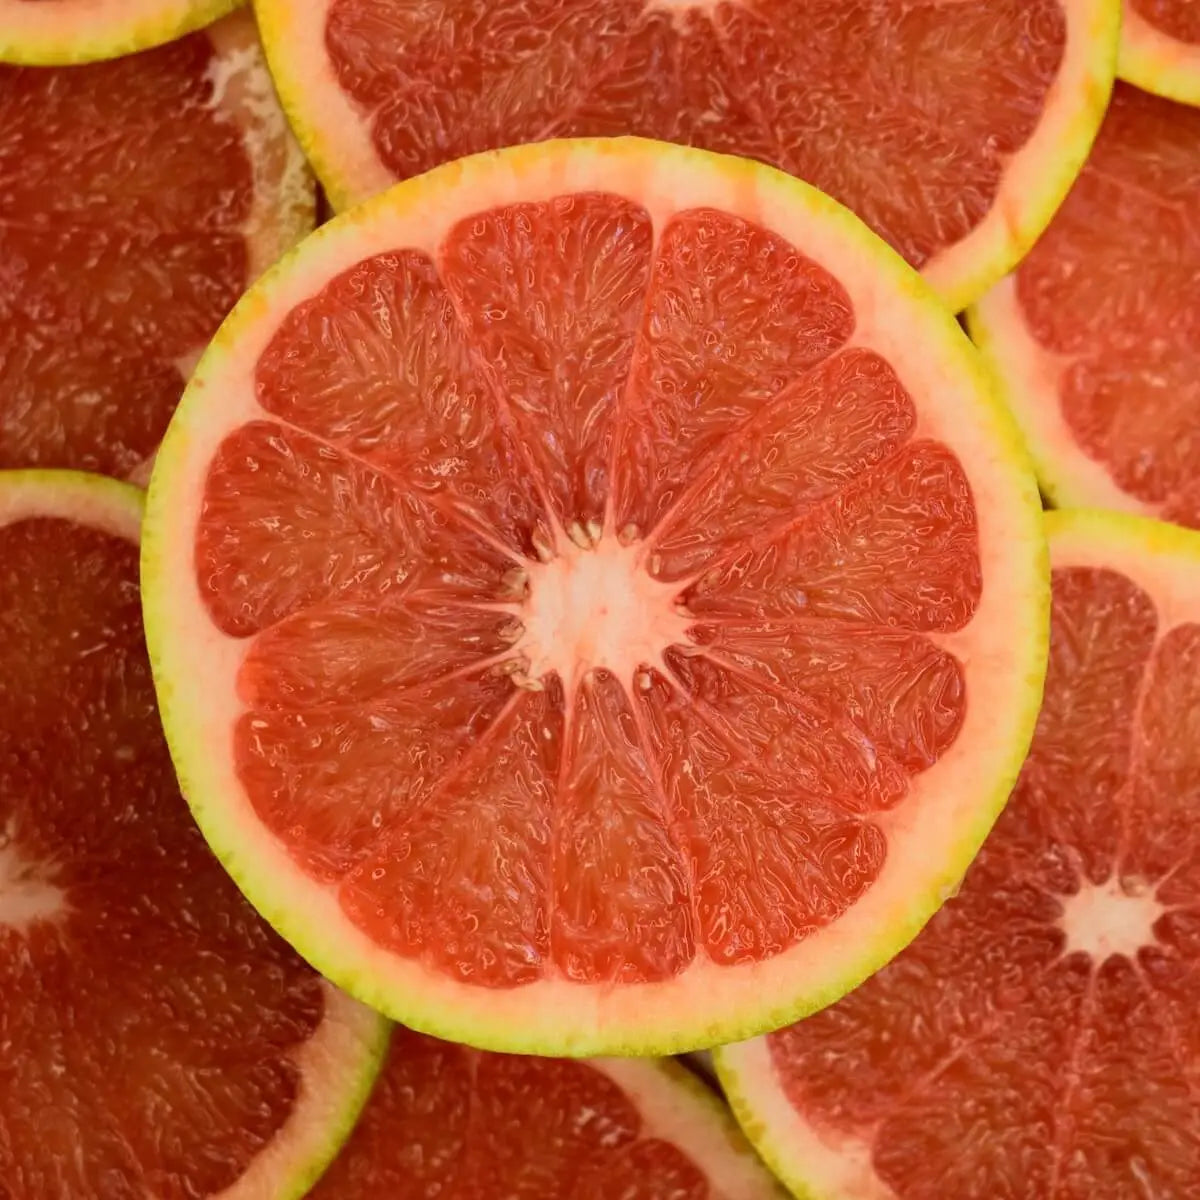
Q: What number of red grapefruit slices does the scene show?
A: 9